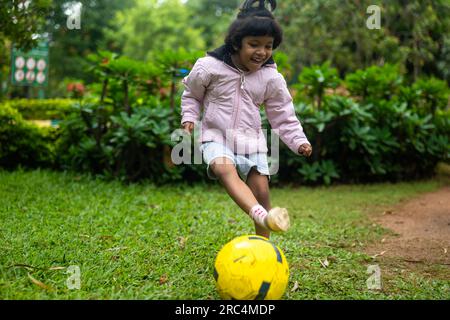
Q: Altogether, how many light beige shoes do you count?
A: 1